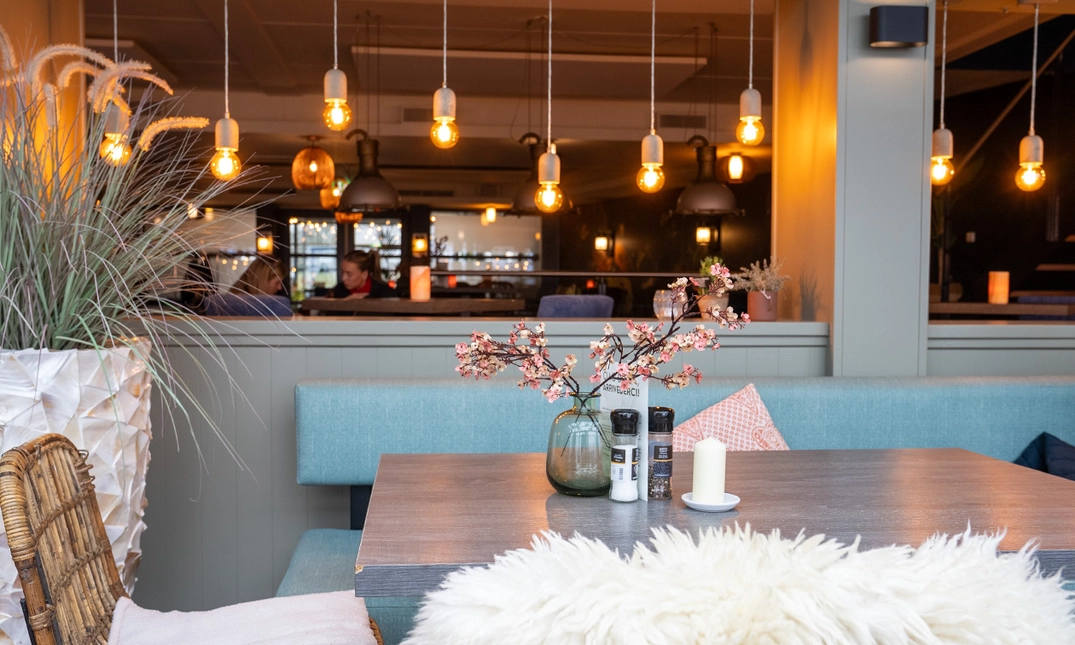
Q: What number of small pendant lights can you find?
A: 9